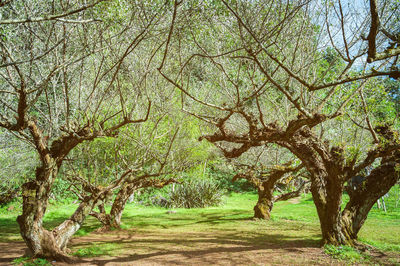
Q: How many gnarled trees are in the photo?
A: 4